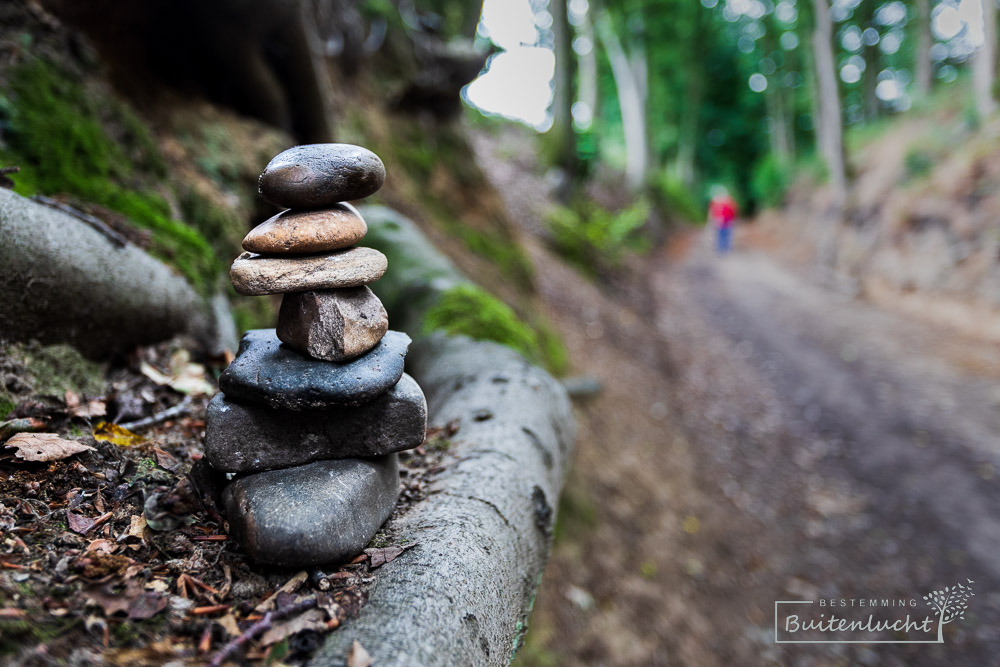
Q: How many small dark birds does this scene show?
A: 0